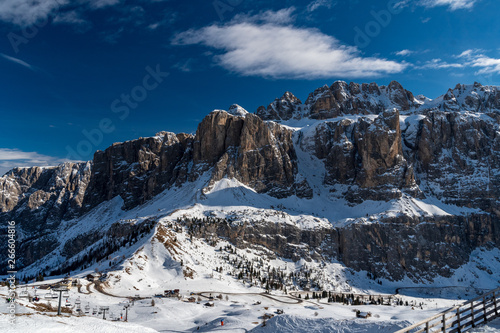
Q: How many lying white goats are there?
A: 0